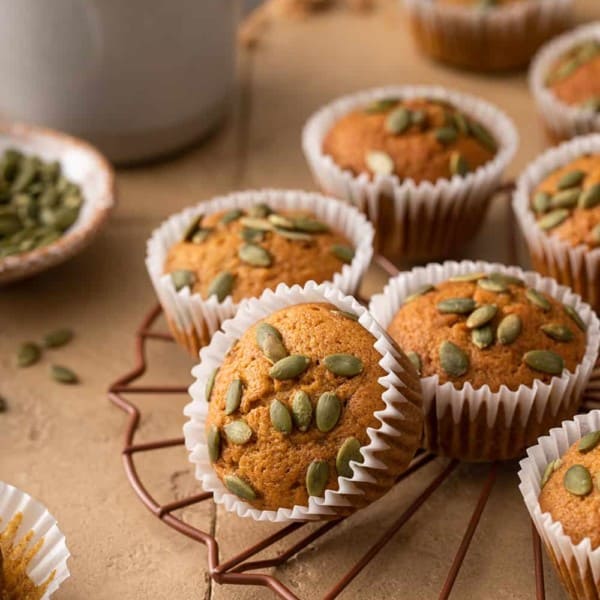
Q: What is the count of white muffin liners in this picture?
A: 9